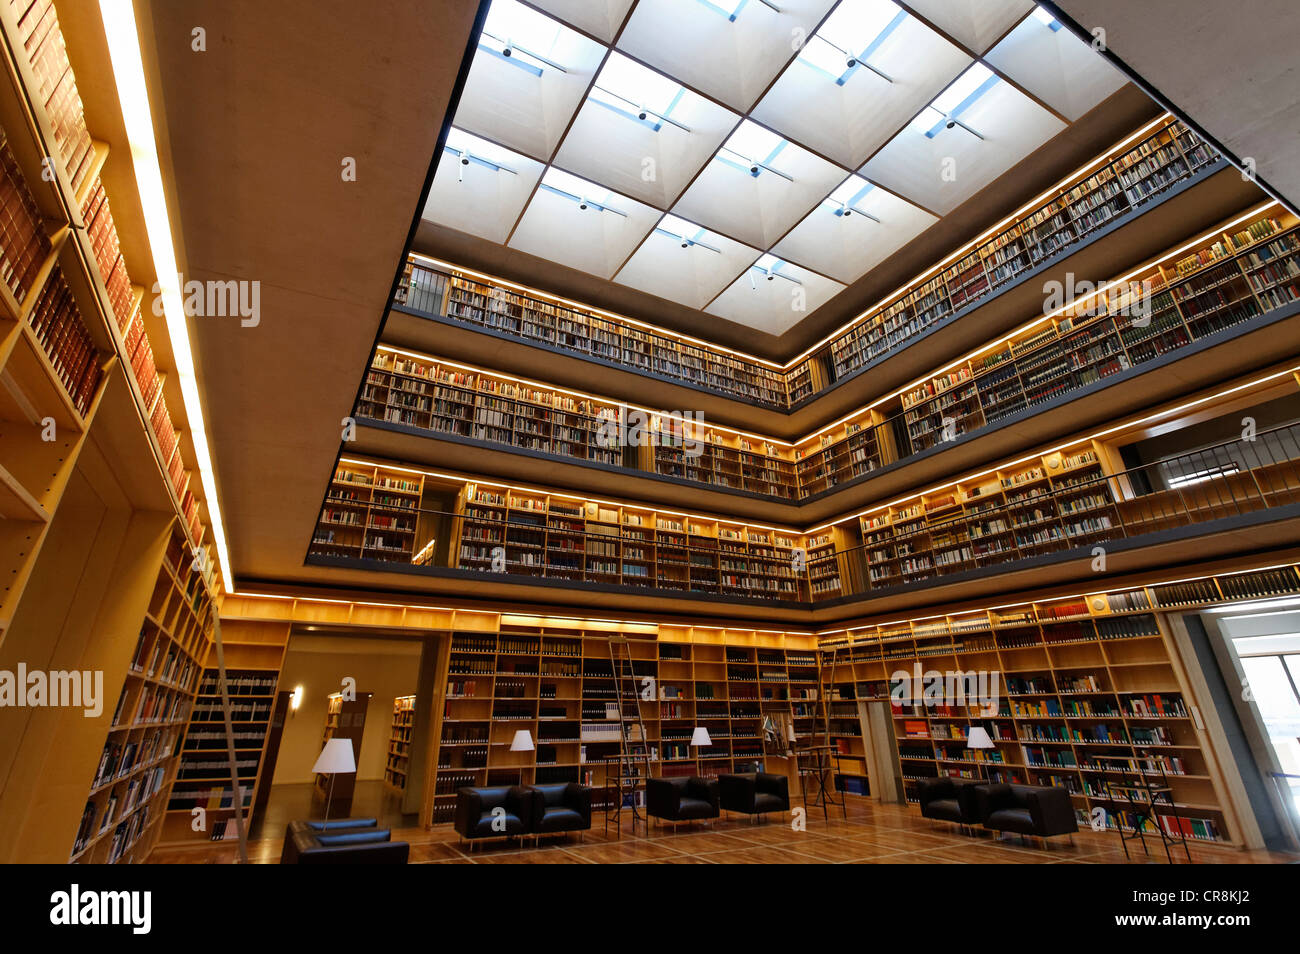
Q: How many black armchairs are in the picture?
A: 8